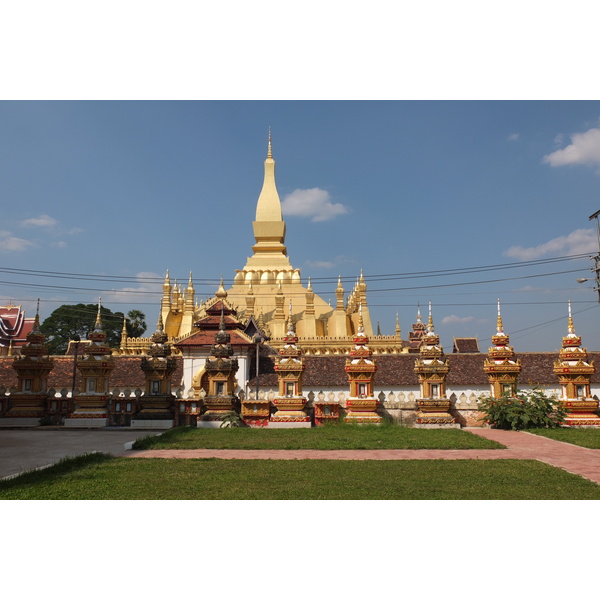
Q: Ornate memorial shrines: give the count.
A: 9